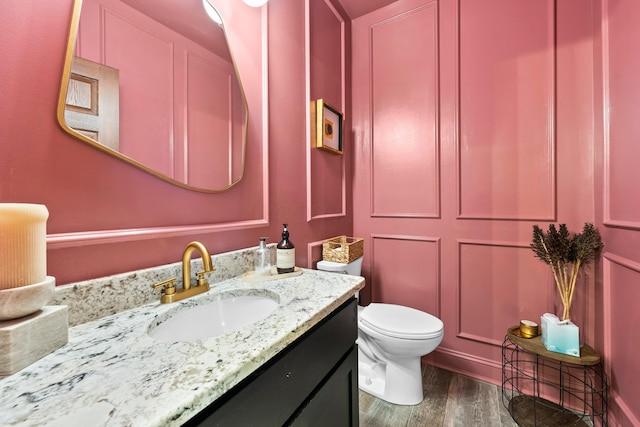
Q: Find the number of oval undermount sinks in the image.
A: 1